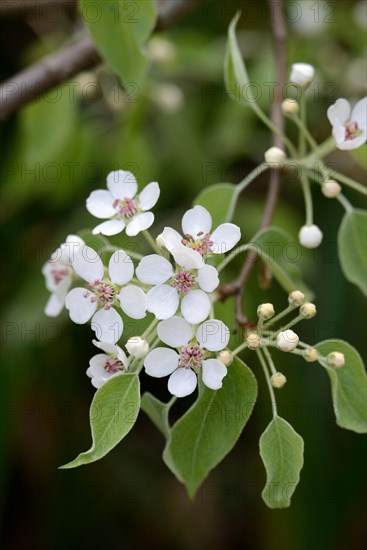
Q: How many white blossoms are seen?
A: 8